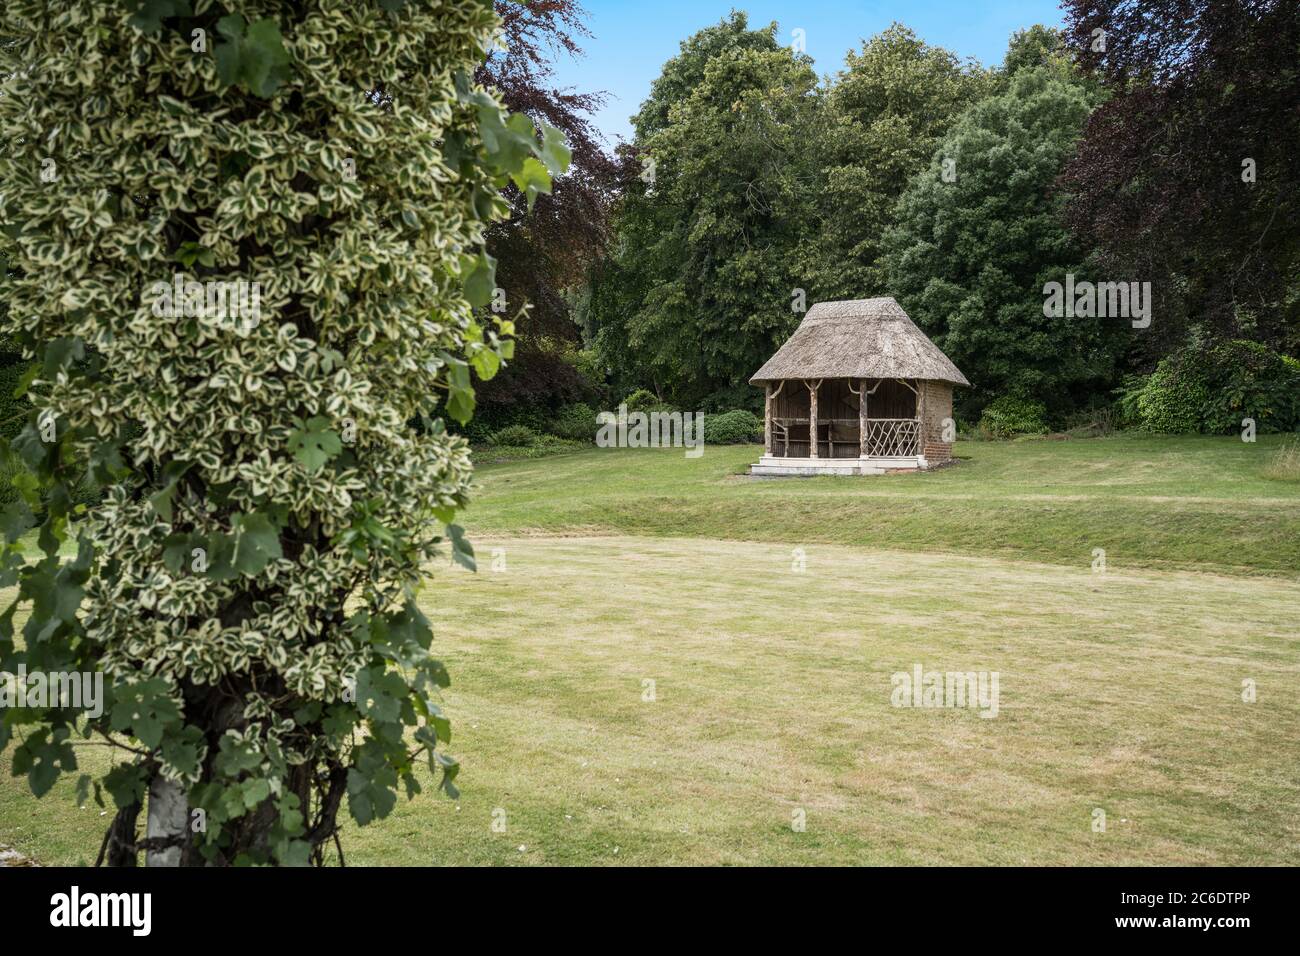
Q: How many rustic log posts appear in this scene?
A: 4